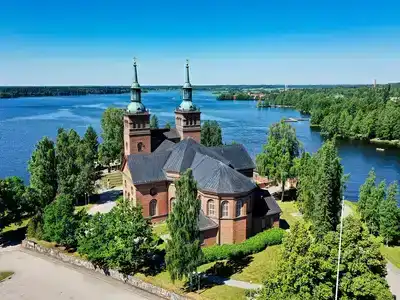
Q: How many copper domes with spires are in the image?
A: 2